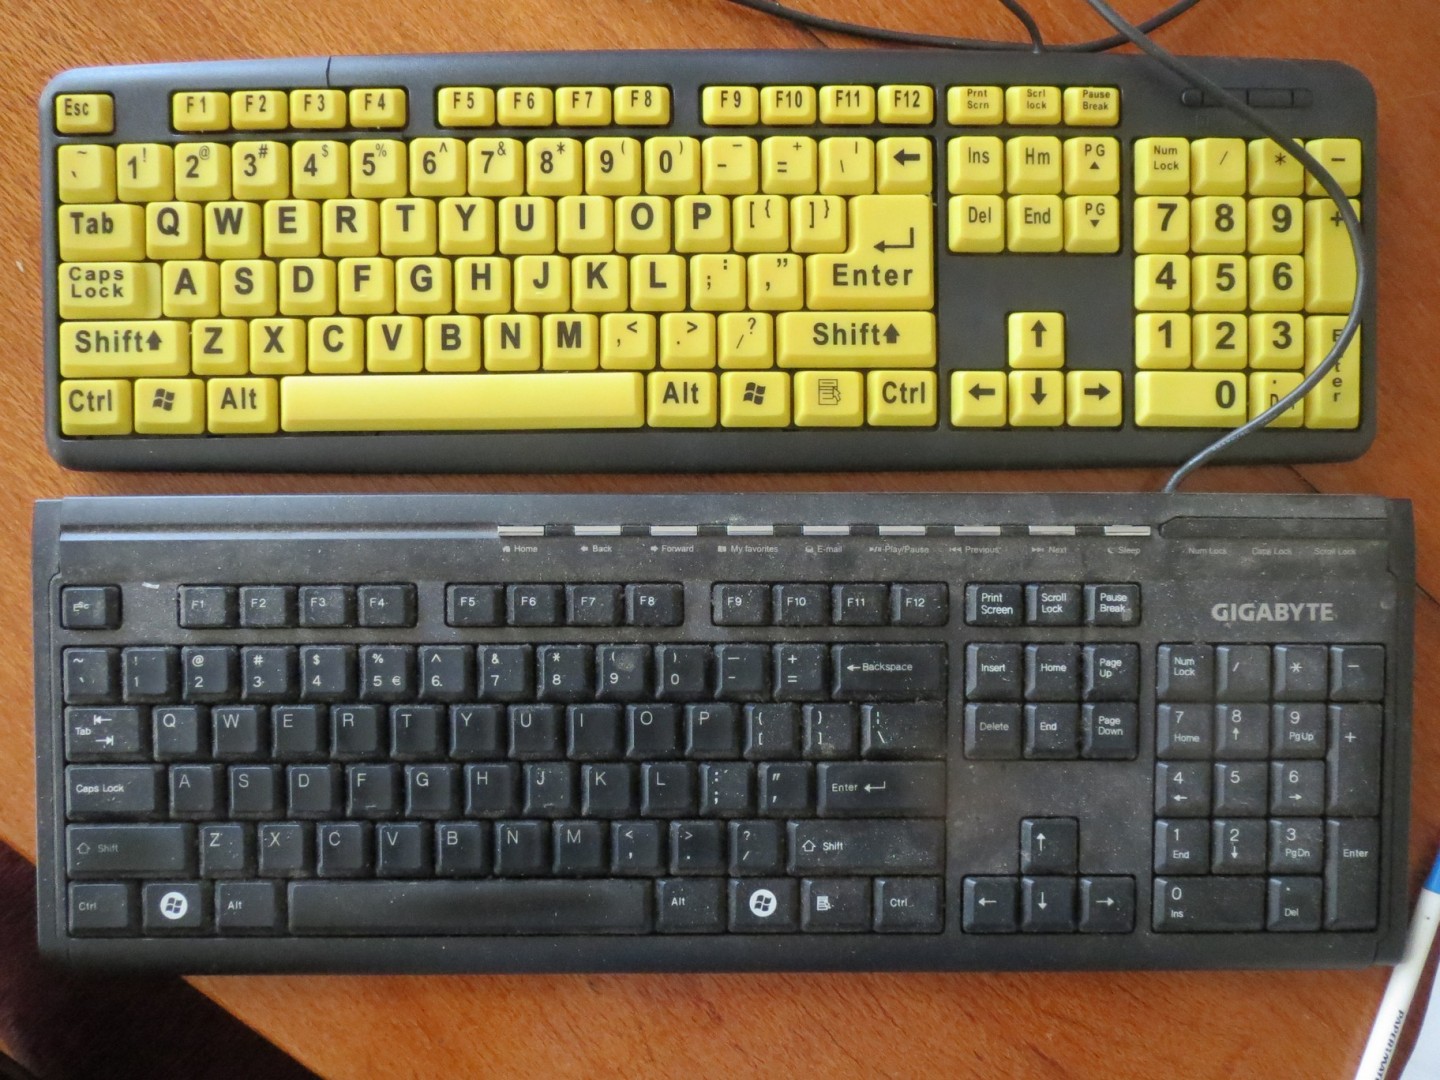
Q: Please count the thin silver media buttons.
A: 9